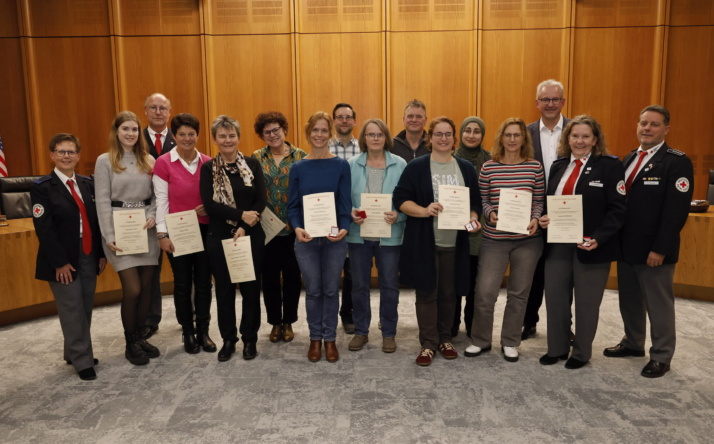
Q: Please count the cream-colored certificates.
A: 9